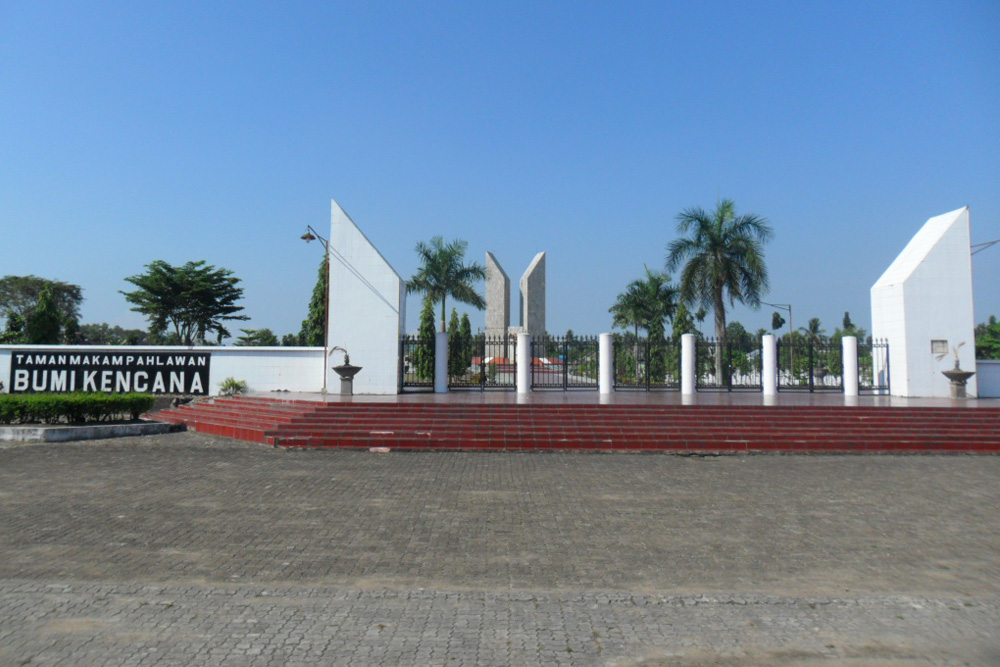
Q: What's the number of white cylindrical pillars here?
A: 6